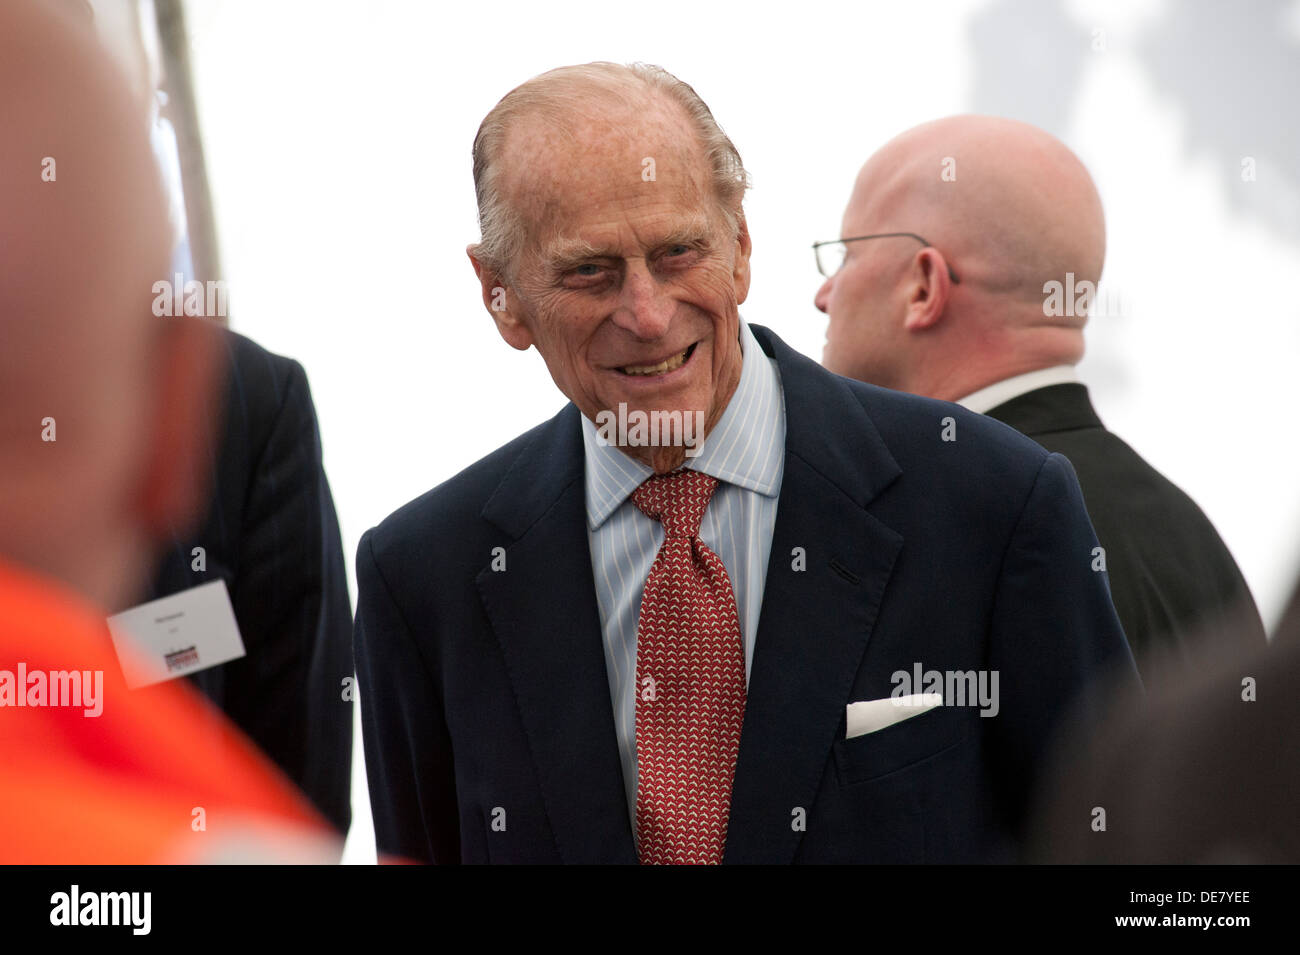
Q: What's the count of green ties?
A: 0